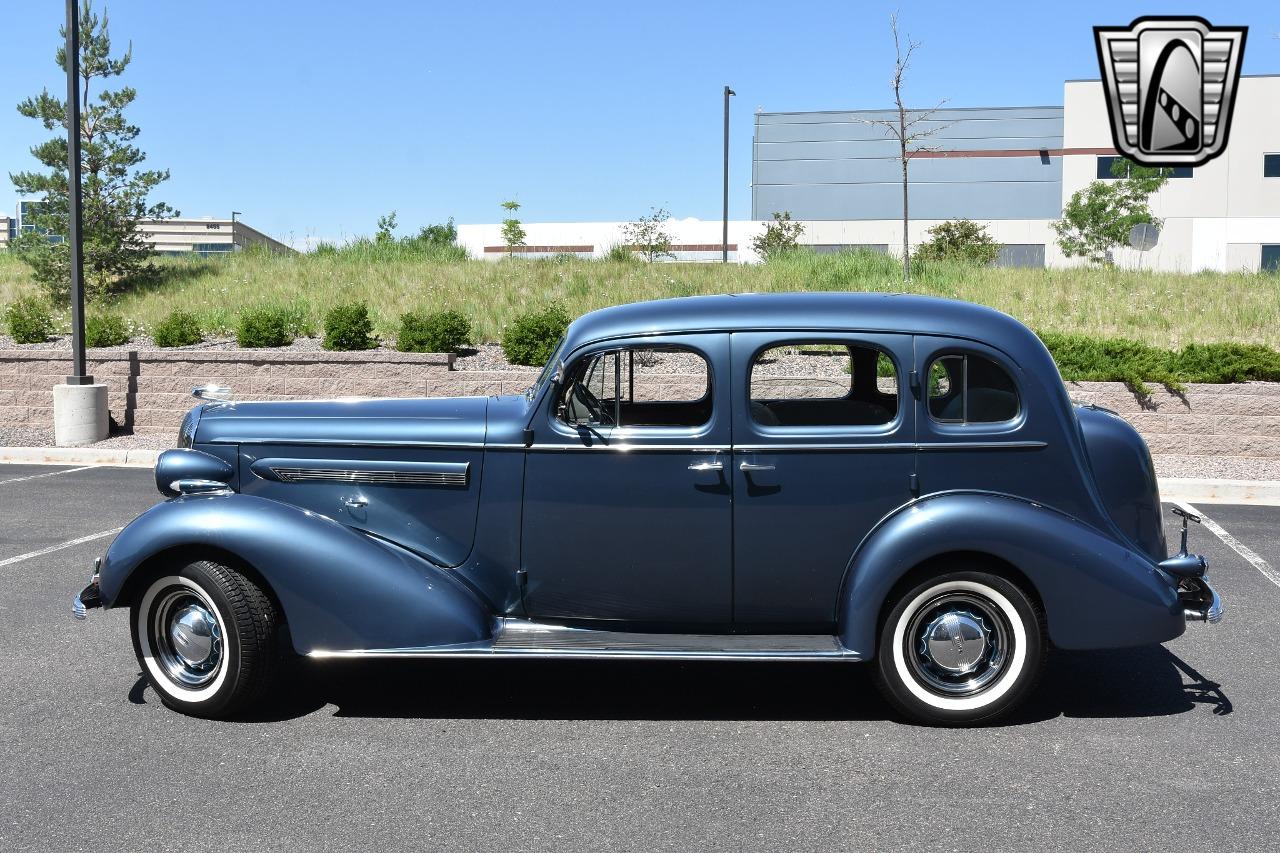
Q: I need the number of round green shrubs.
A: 7